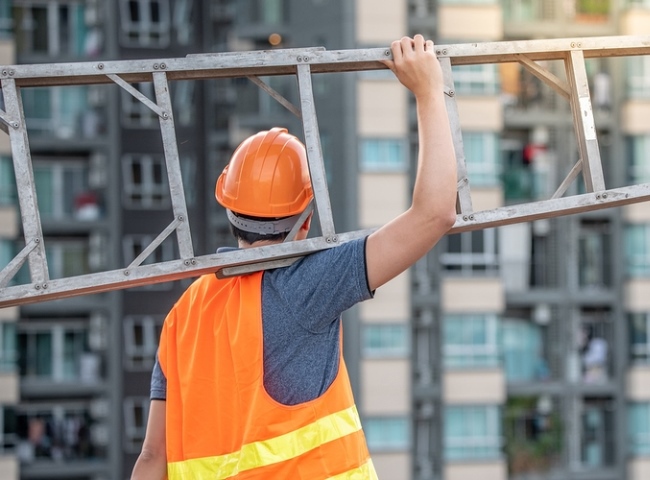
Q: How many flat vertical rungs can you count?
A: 5